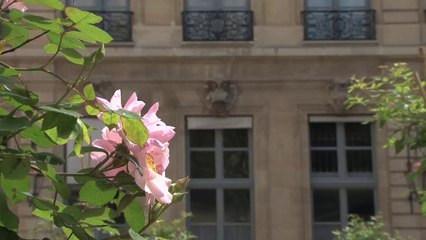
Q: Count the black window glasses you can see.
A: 12